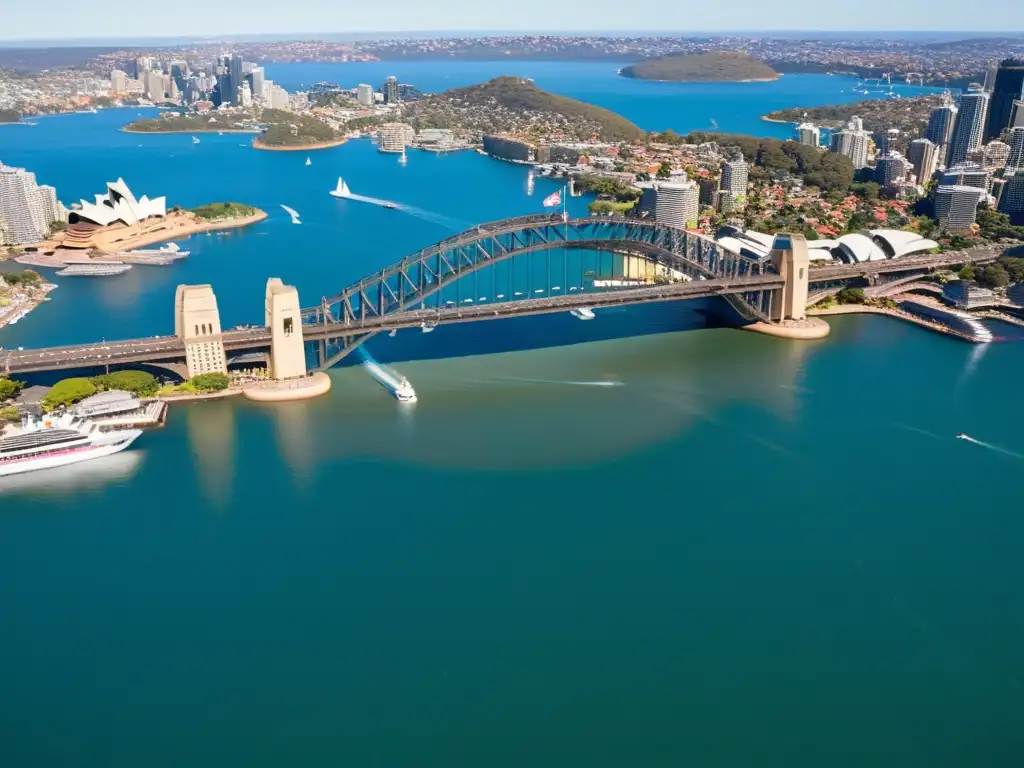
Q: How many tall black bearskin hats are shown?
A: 0